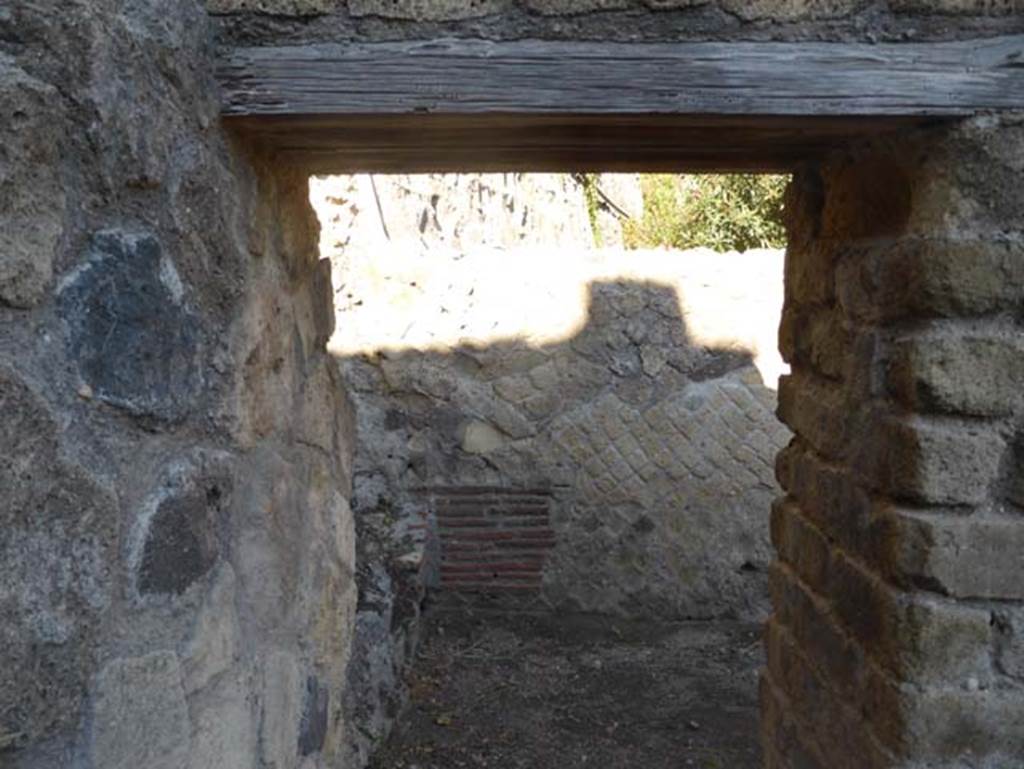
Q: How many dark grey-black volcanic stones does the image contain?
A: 2